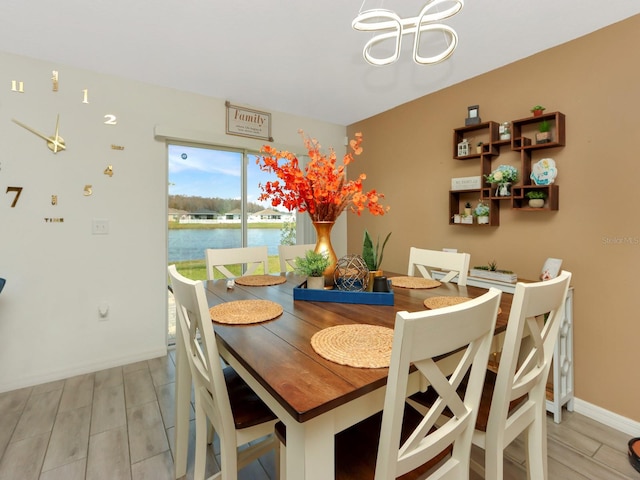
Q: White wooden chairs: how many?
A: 6